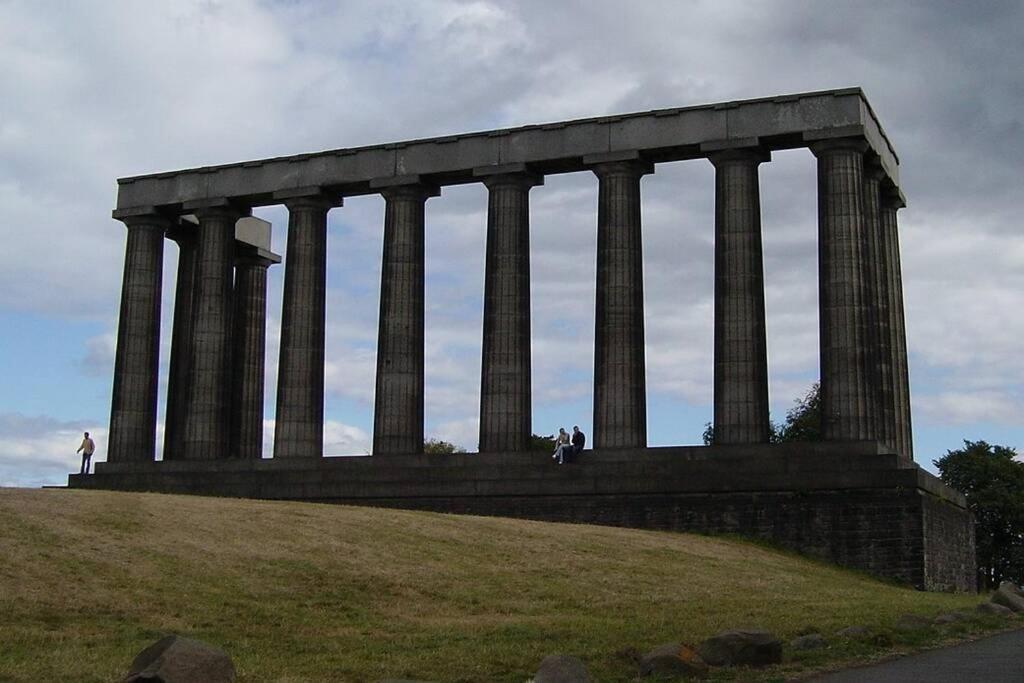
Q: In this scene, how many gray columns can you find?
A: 12